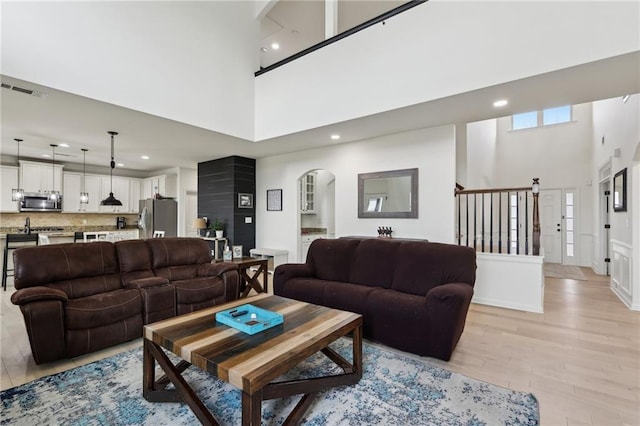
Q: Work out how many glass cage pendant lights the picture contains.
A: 3